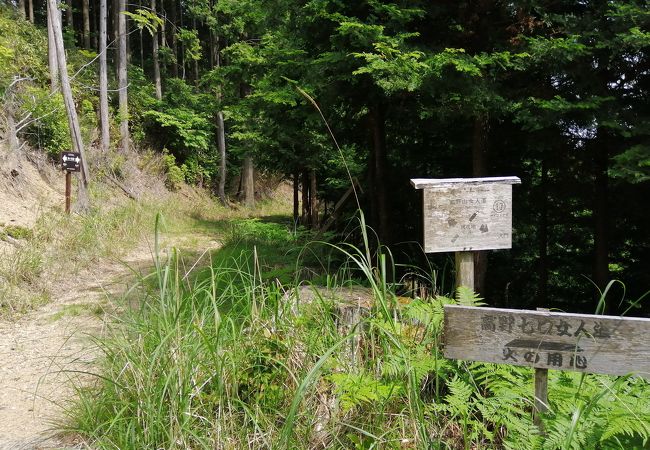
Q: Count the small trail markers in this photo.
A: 1